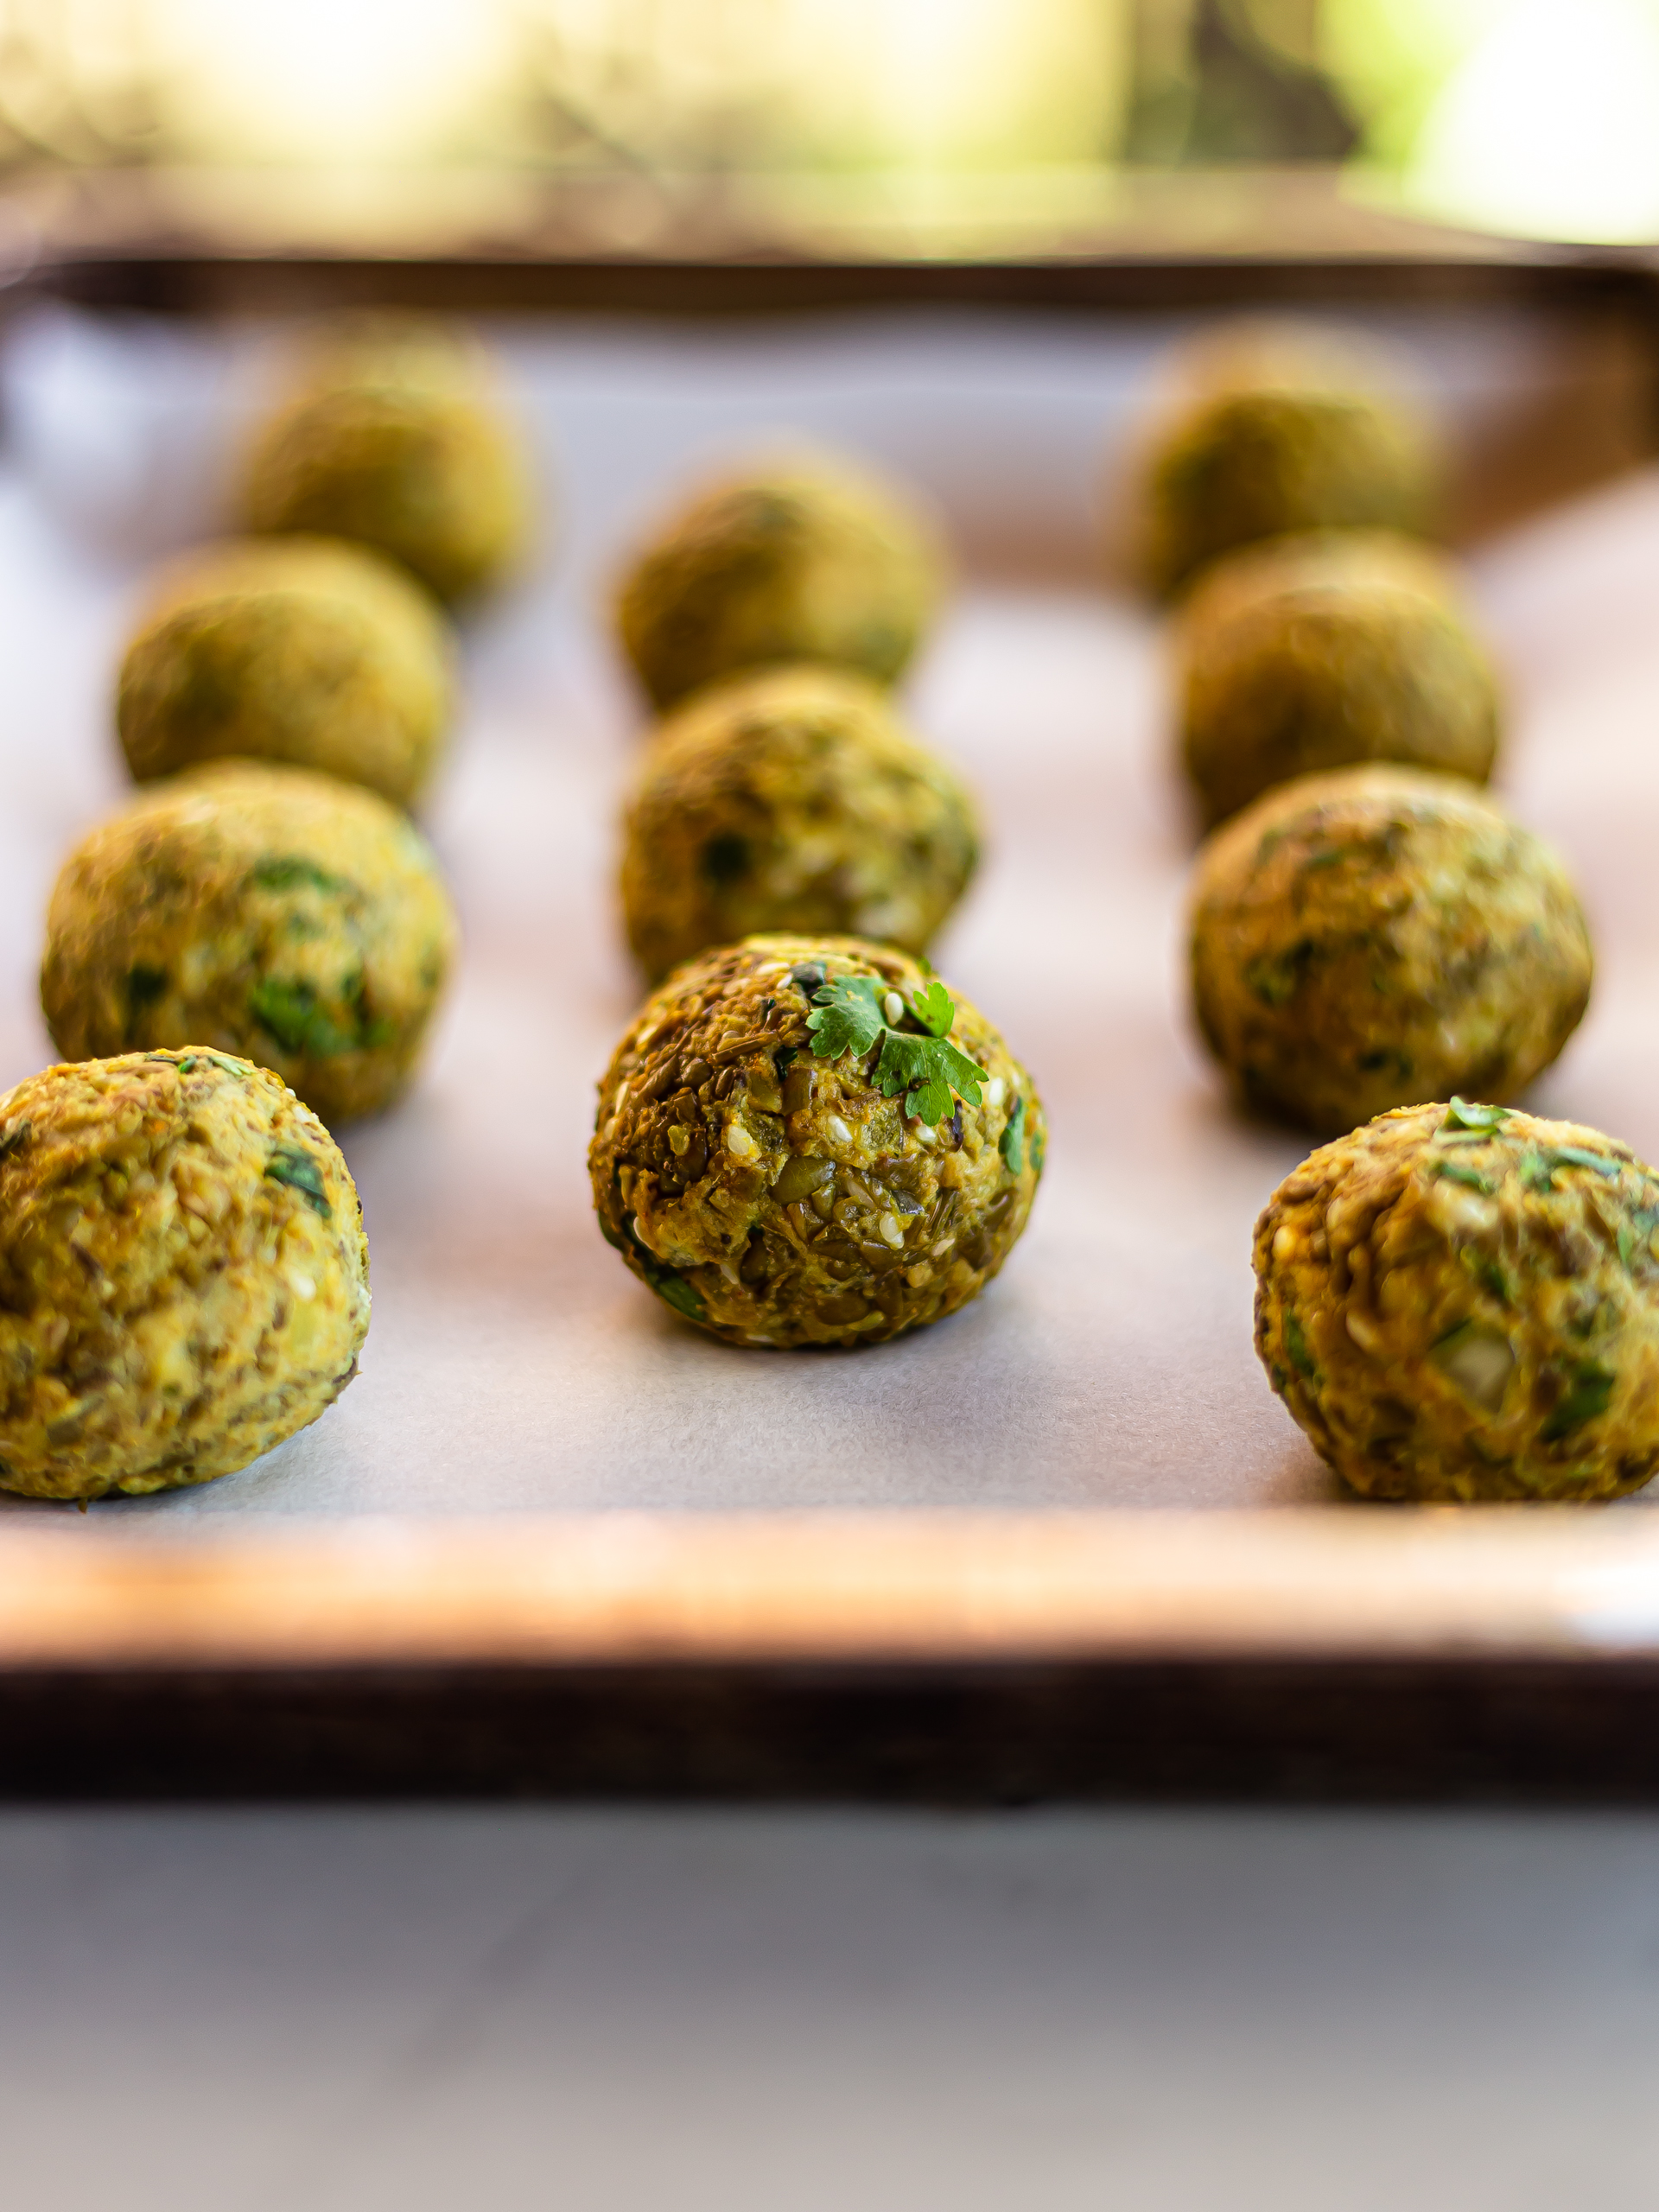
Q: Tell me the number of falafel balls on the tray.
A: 11